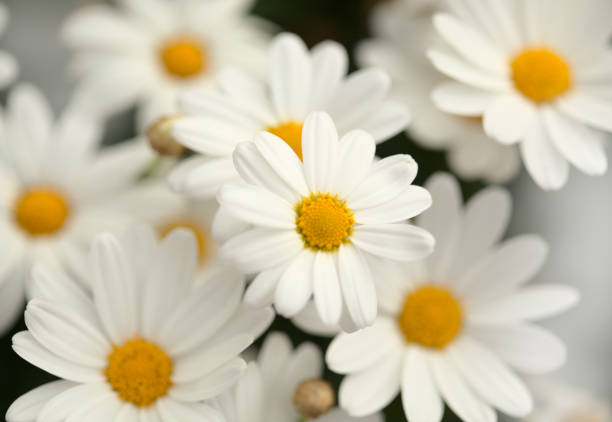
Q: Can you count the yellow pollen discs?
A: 8